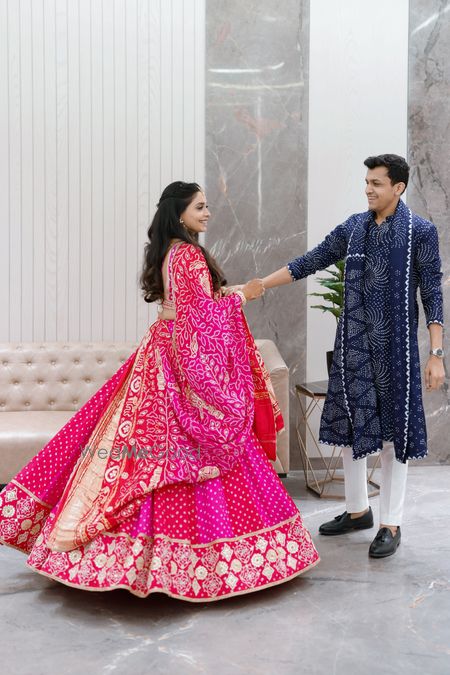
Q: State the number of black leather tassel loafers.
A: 2